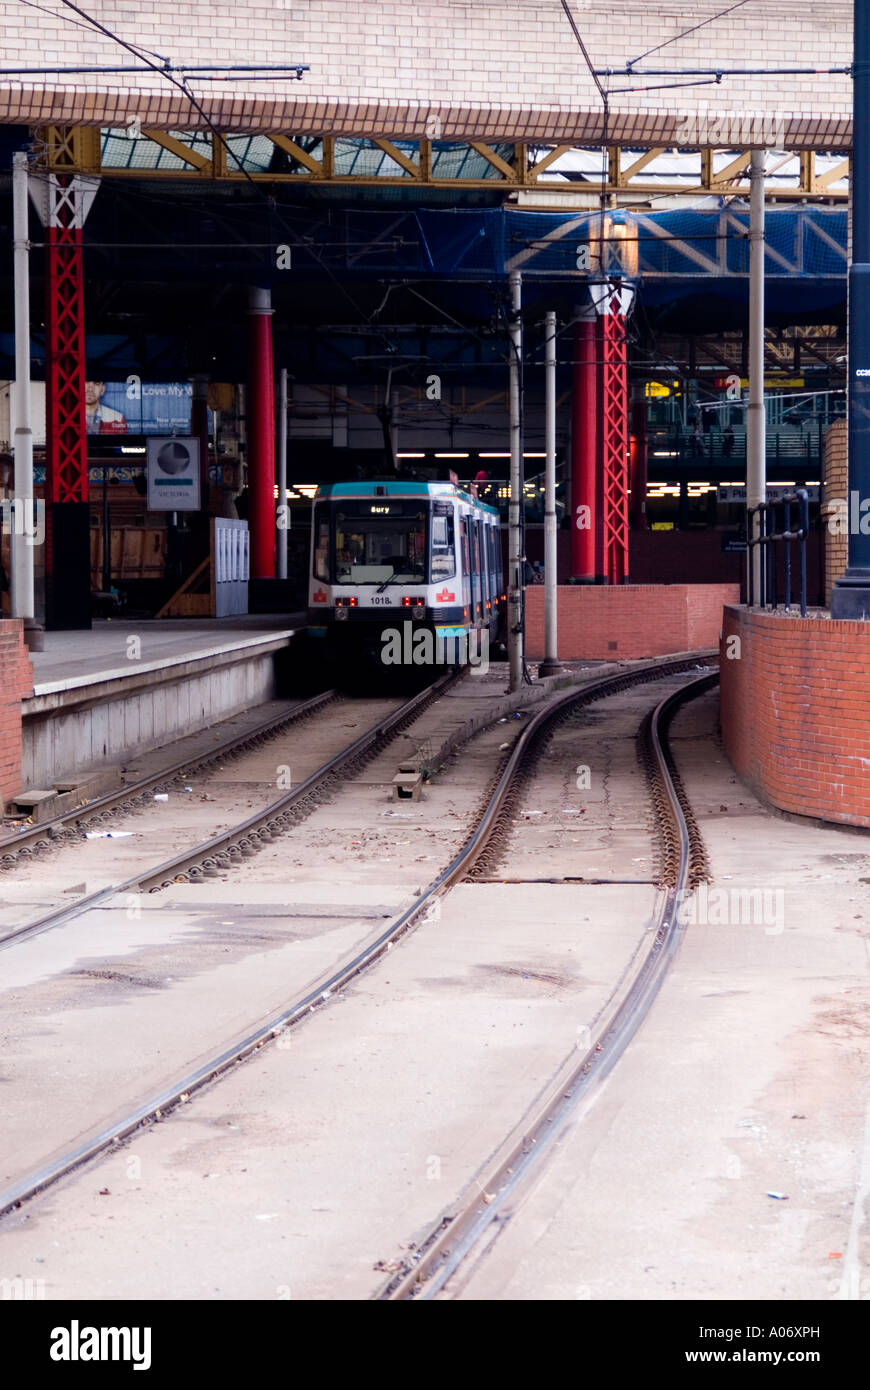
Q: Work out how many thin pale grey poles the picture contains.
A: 5